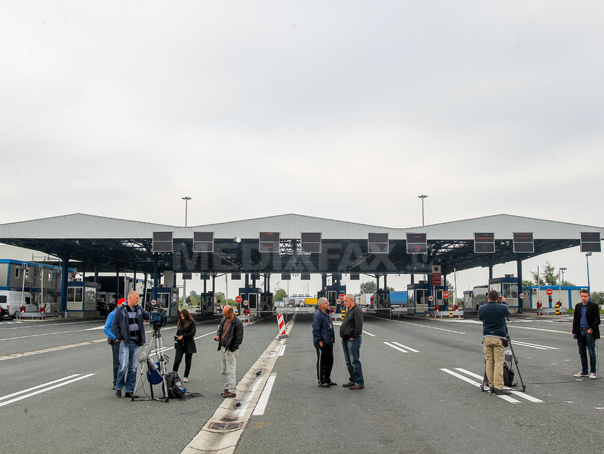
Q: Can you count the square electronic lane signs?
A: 9